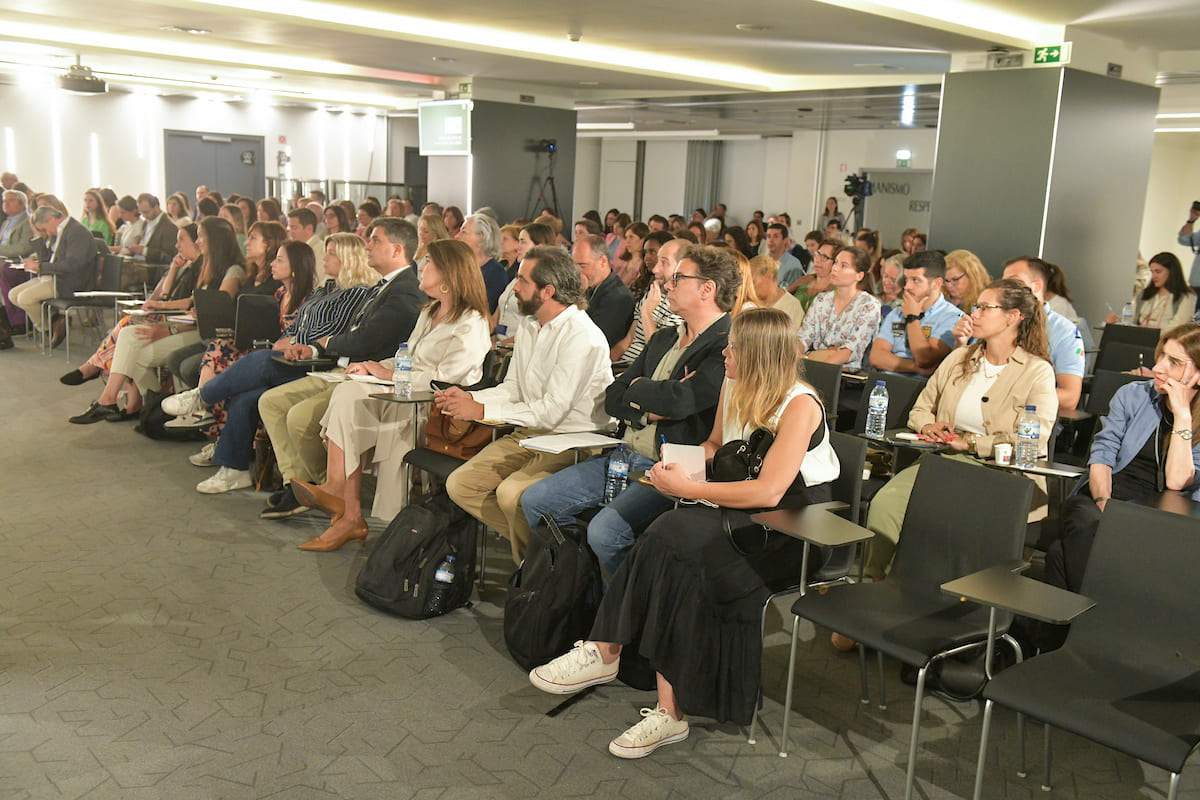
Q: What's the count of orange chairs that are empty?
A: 0